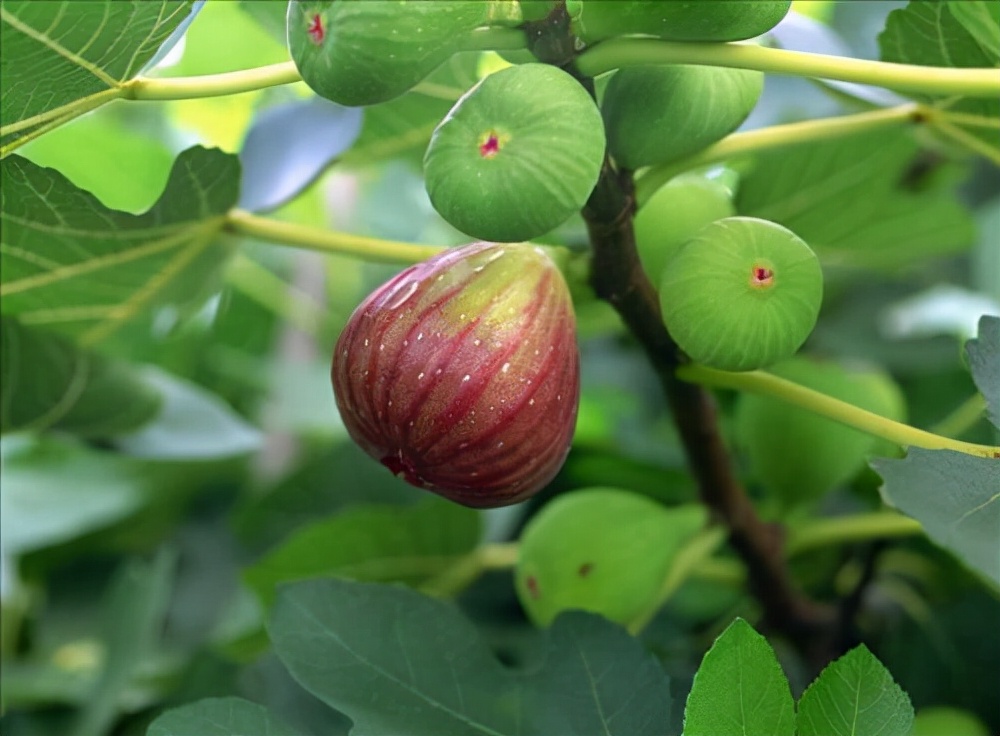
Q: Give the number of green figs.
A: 8